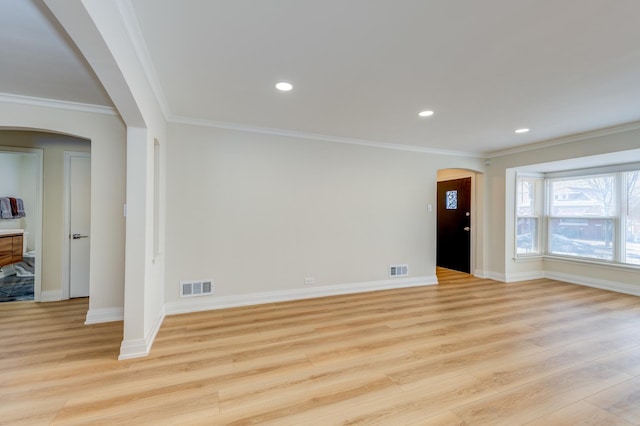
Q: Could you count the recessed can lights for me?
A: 3